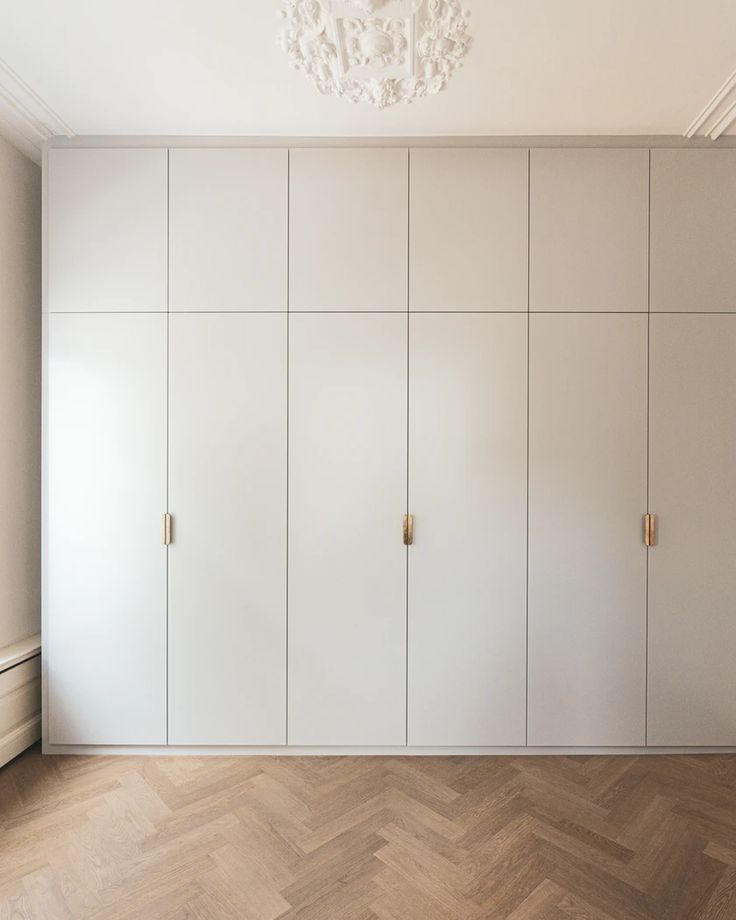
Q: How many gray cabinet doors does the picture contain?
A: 12